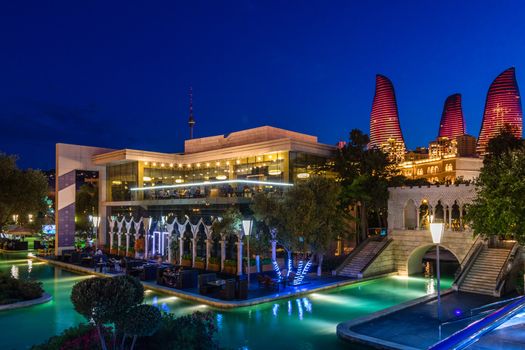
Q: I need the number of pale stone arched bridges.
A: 1